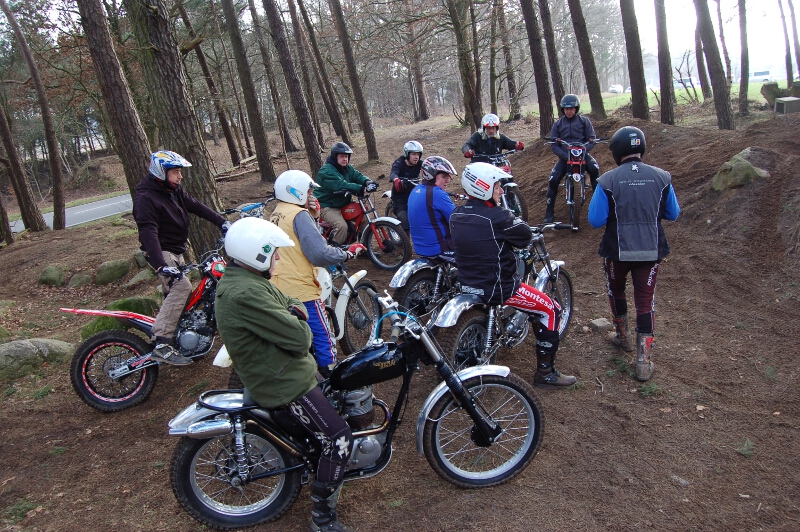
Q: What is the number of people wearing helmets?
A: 10